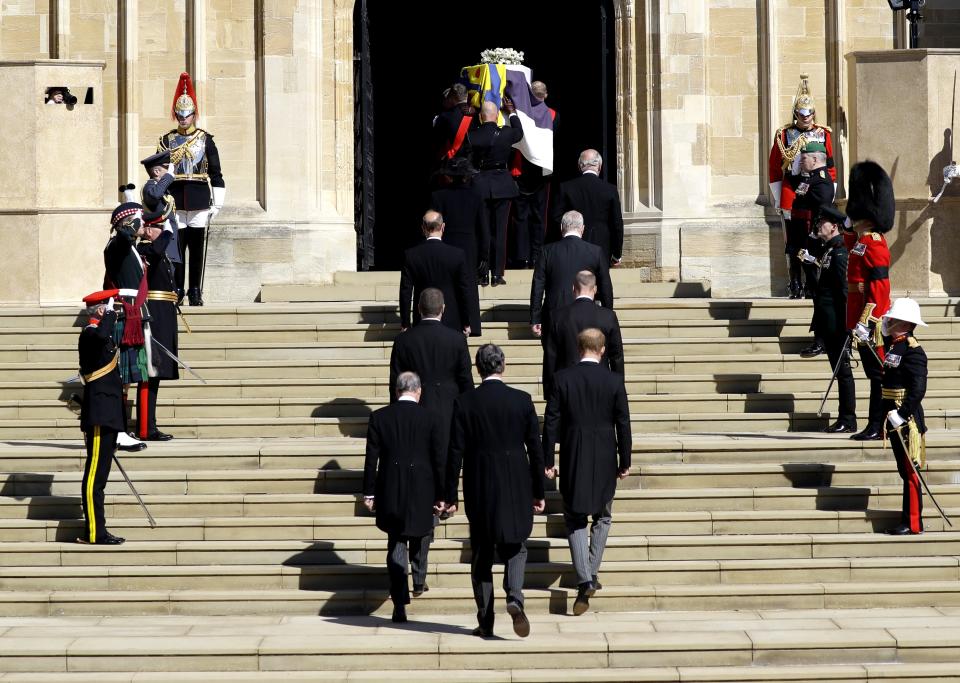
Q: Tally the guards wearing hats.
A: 10